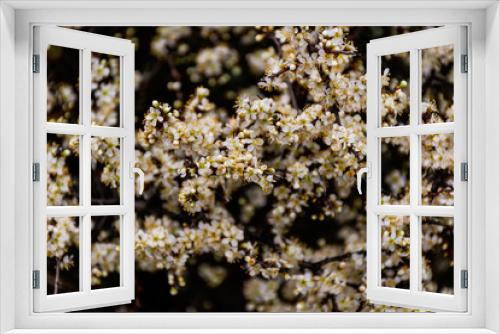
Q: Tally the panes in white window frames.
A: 12